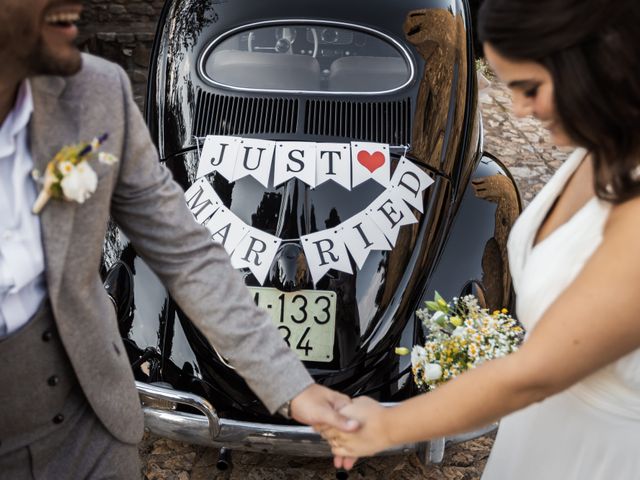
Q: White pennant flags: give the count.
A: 12